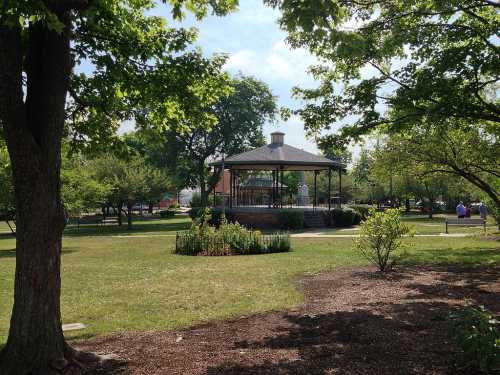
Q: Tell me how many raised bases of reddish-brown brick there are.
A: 1